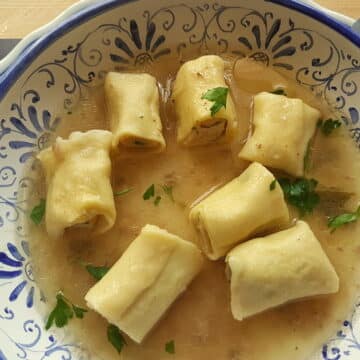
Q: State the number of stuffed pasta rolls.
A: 7